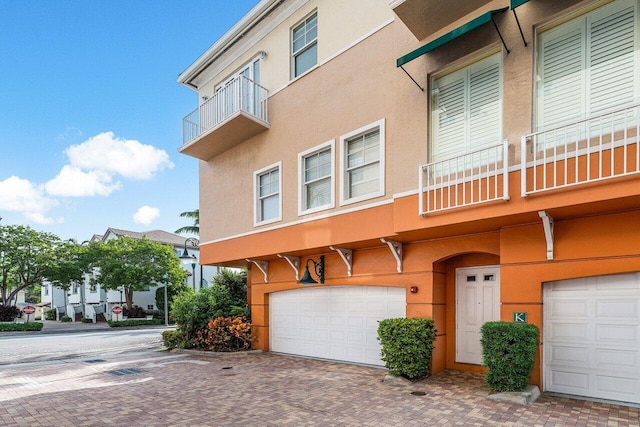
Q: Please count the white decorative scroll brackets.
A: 5